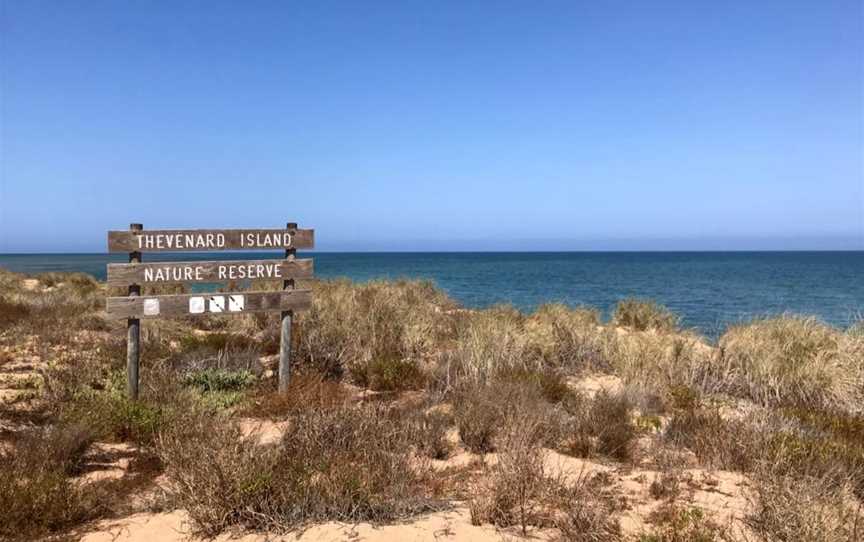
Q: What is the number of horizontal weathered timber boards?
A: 3